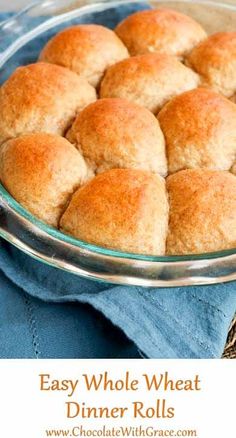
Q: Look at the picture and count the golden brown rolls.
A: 10